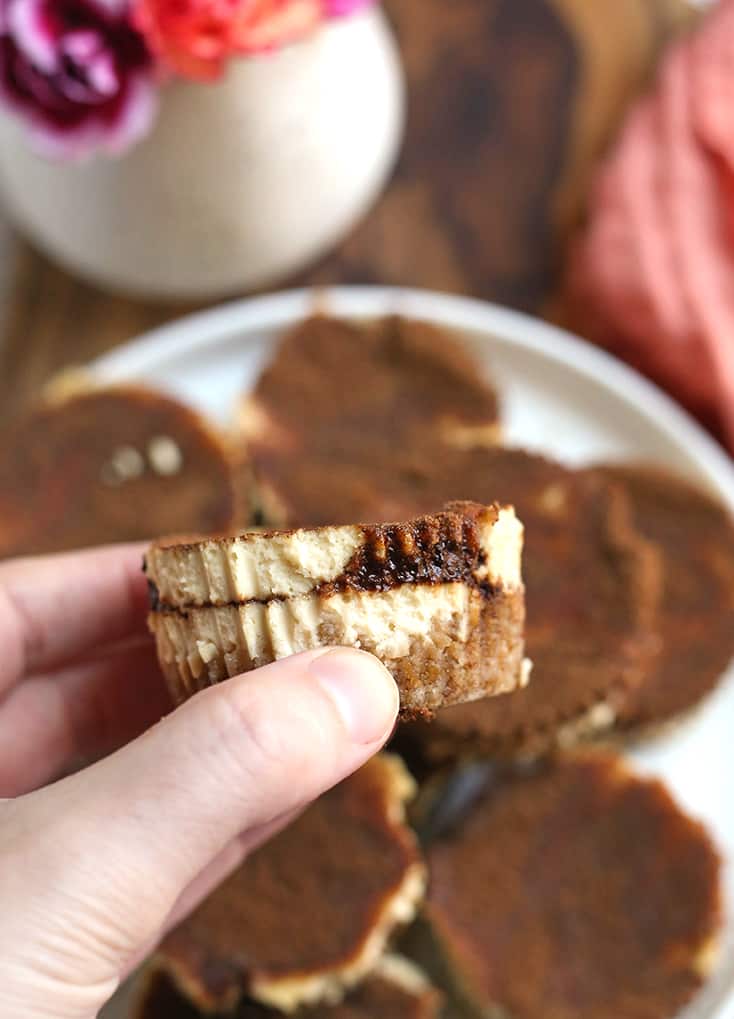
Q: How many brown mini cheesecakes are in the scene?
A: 8